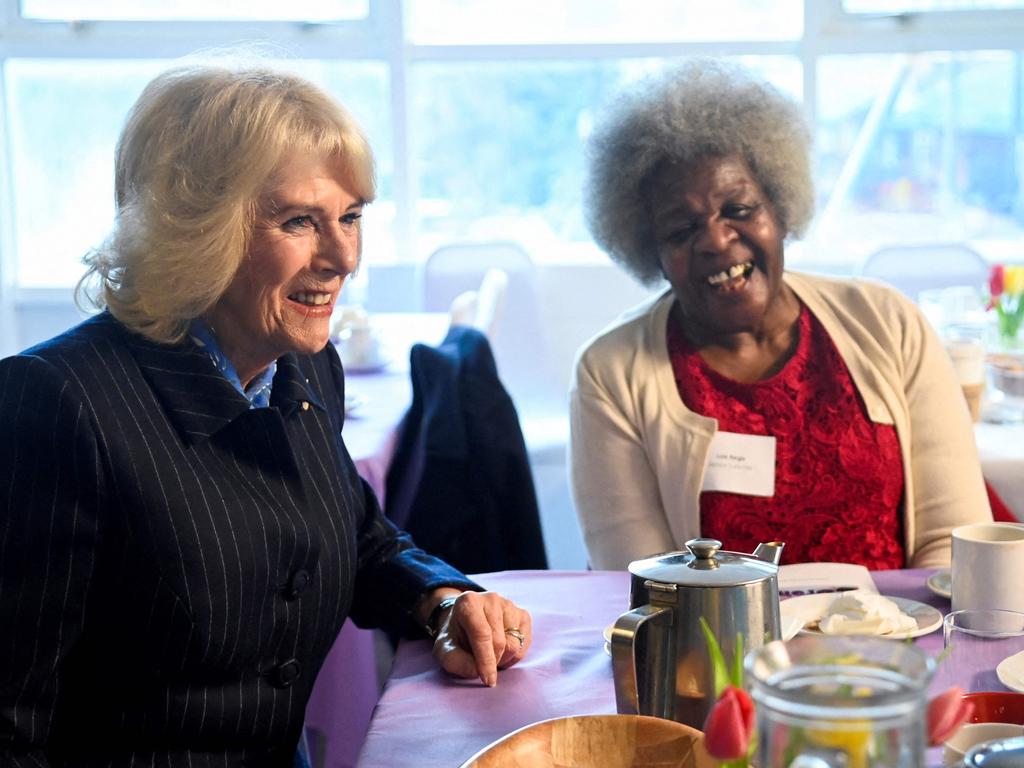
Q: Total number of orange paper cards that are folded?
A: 0